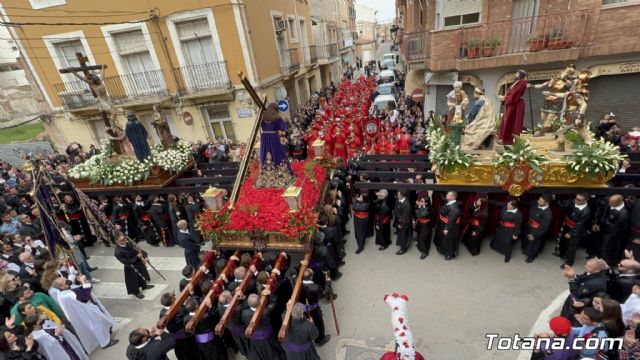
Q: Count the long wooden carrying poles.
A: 5